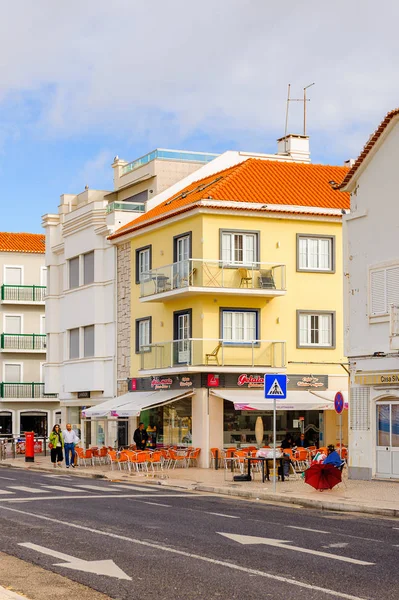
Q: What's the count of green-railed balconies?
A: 3